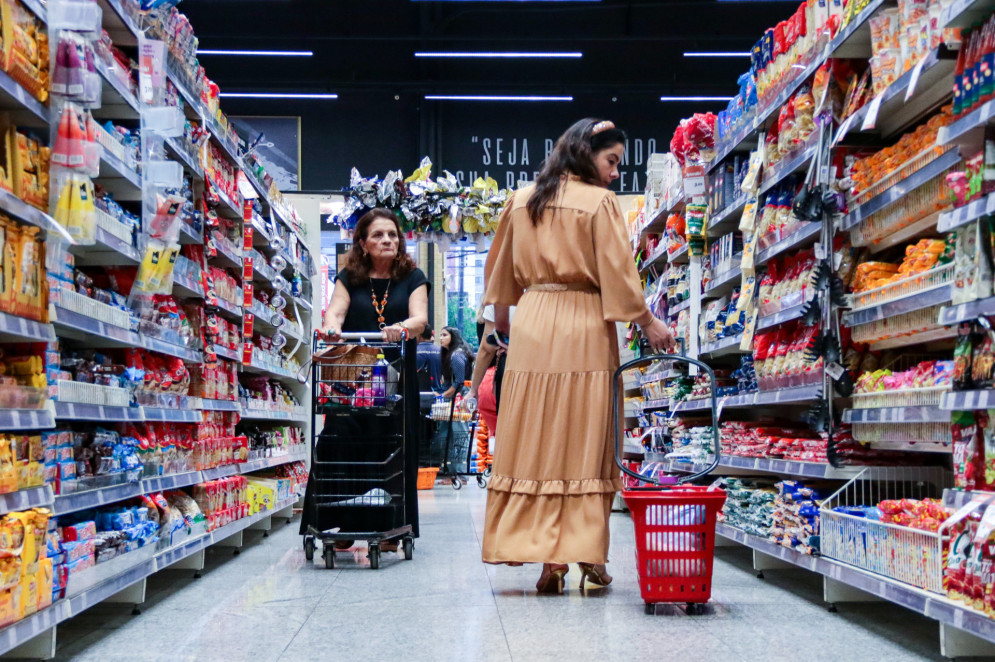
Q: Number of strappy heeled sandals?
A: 2